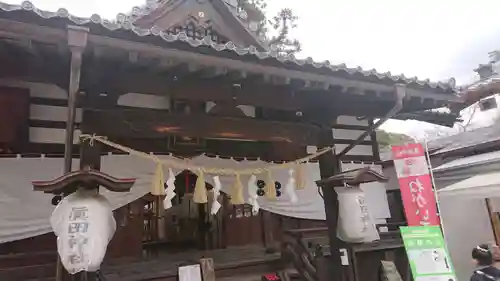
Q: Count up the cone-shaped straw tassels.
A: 5